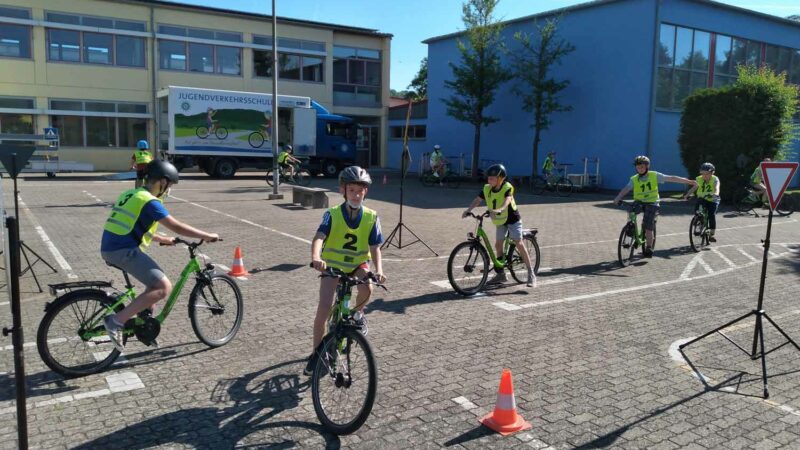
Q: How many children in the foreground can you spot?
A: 5